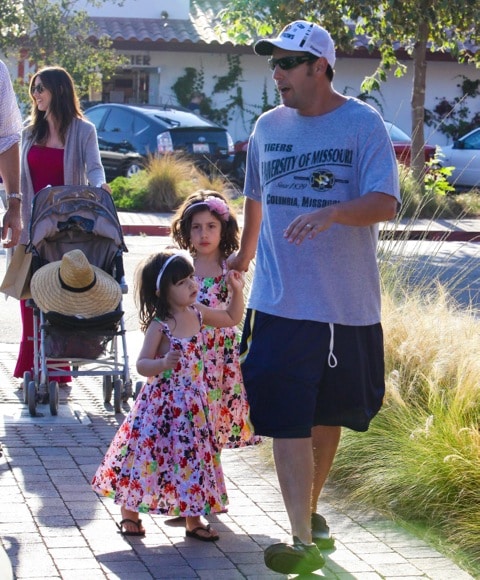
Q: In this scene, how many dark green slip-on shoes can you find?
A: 2